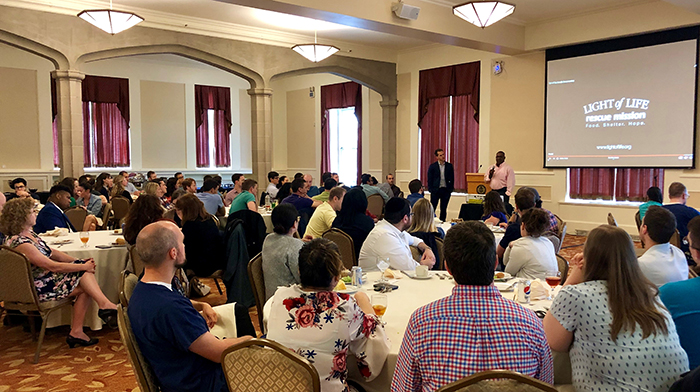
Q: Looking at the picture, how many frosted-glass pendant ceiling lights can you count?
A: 3